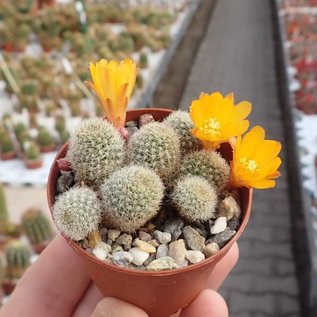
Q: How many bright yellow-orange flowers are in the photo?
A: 3